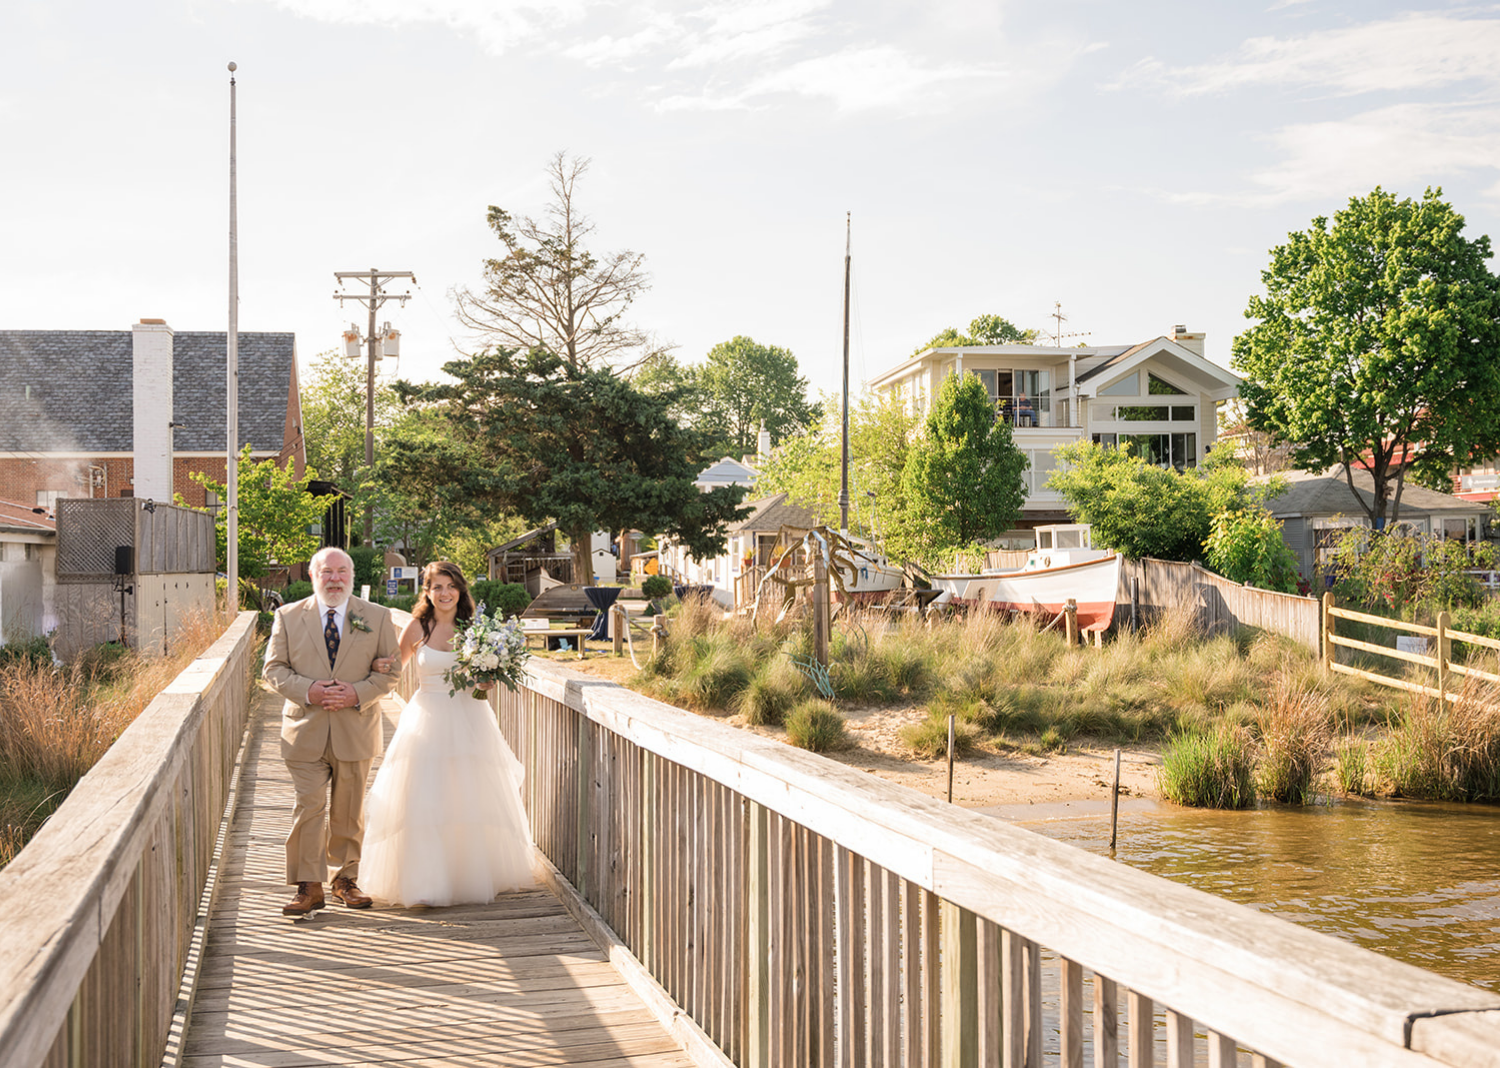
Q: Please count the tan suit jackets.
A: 1